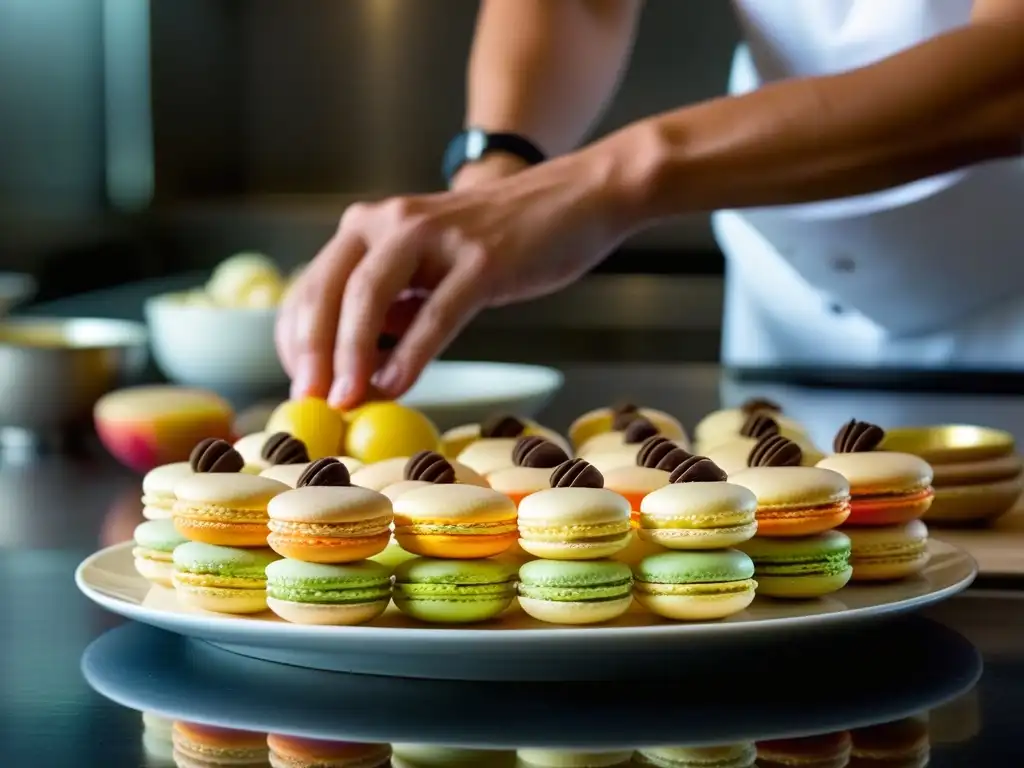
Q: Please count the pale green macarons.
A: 7